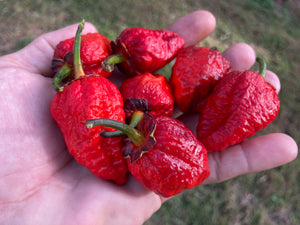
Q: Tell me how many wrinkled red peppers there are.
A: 7